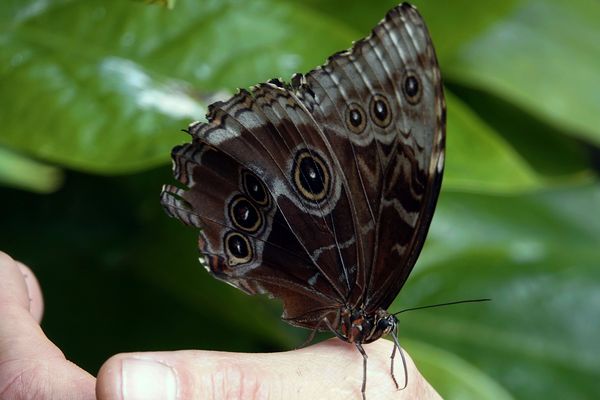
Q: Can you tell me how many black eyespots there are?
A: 7